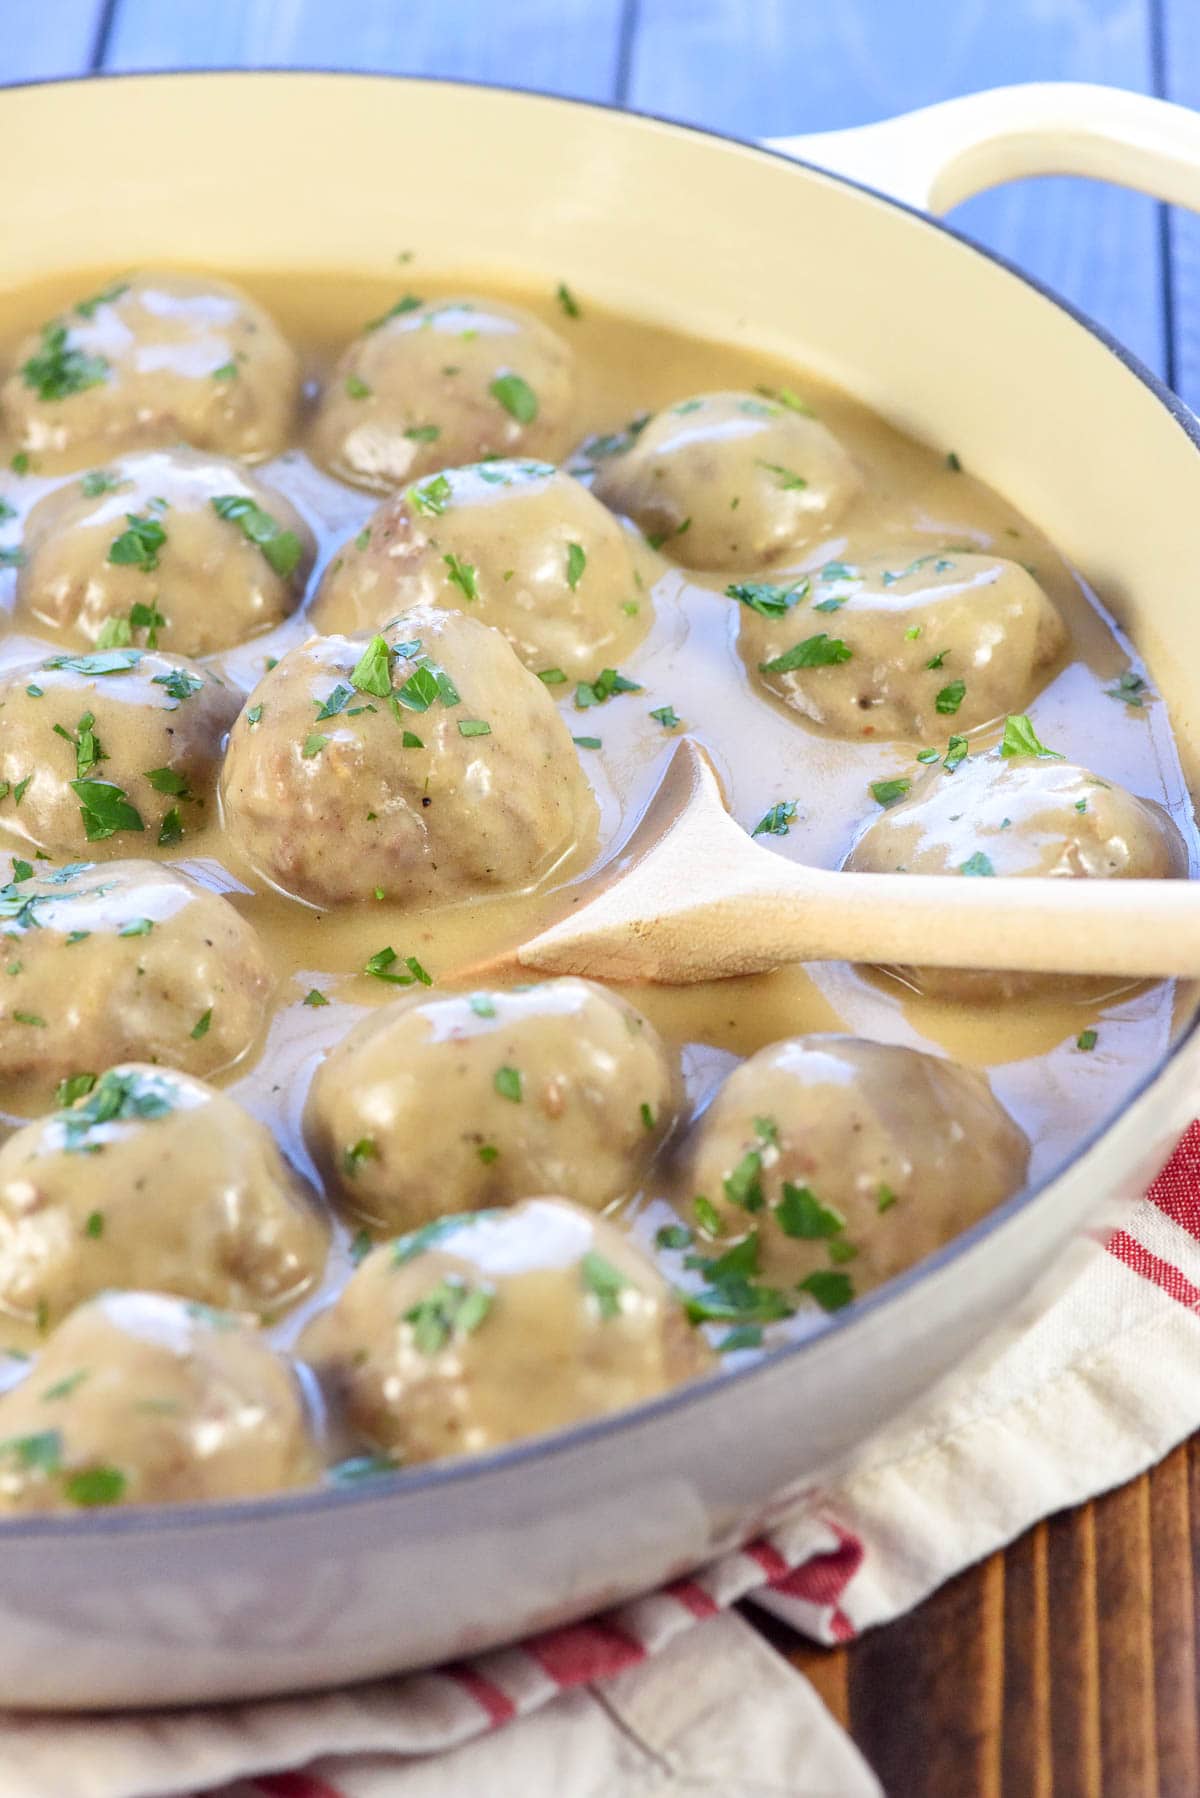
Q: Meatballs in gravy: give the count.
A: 15